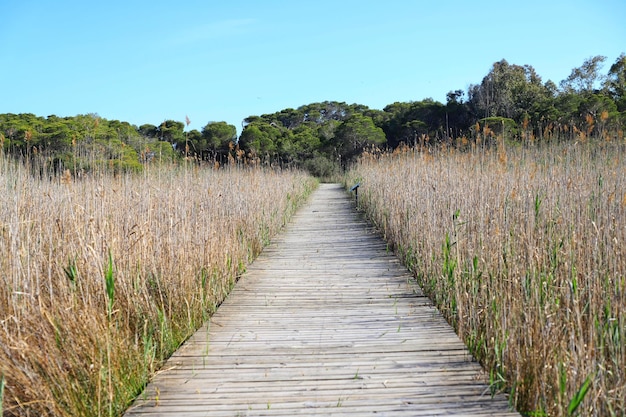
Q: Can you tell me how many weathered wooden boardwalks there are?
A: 1